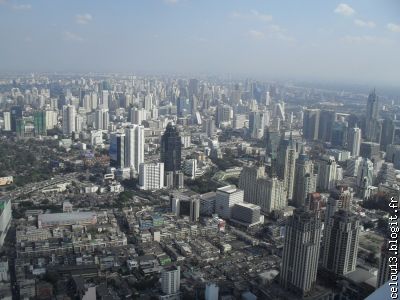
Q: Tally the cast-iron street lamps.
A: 0